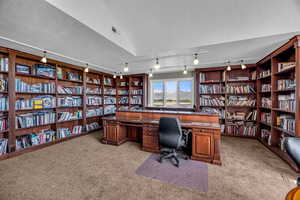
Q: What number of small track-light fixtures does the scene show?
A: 11